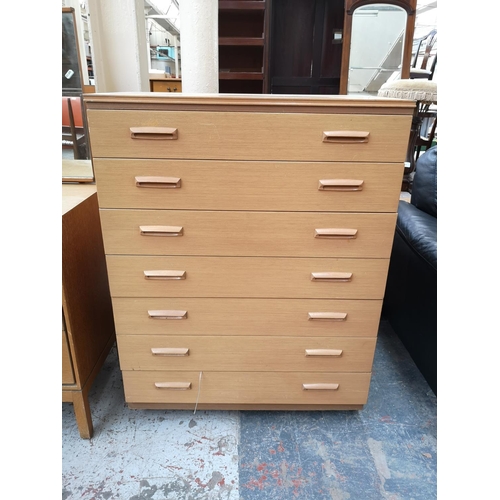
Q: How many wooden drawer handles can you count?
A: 14